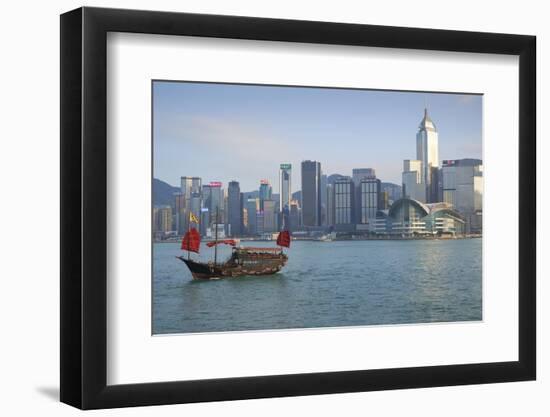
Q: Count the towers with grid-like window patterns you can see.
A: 2